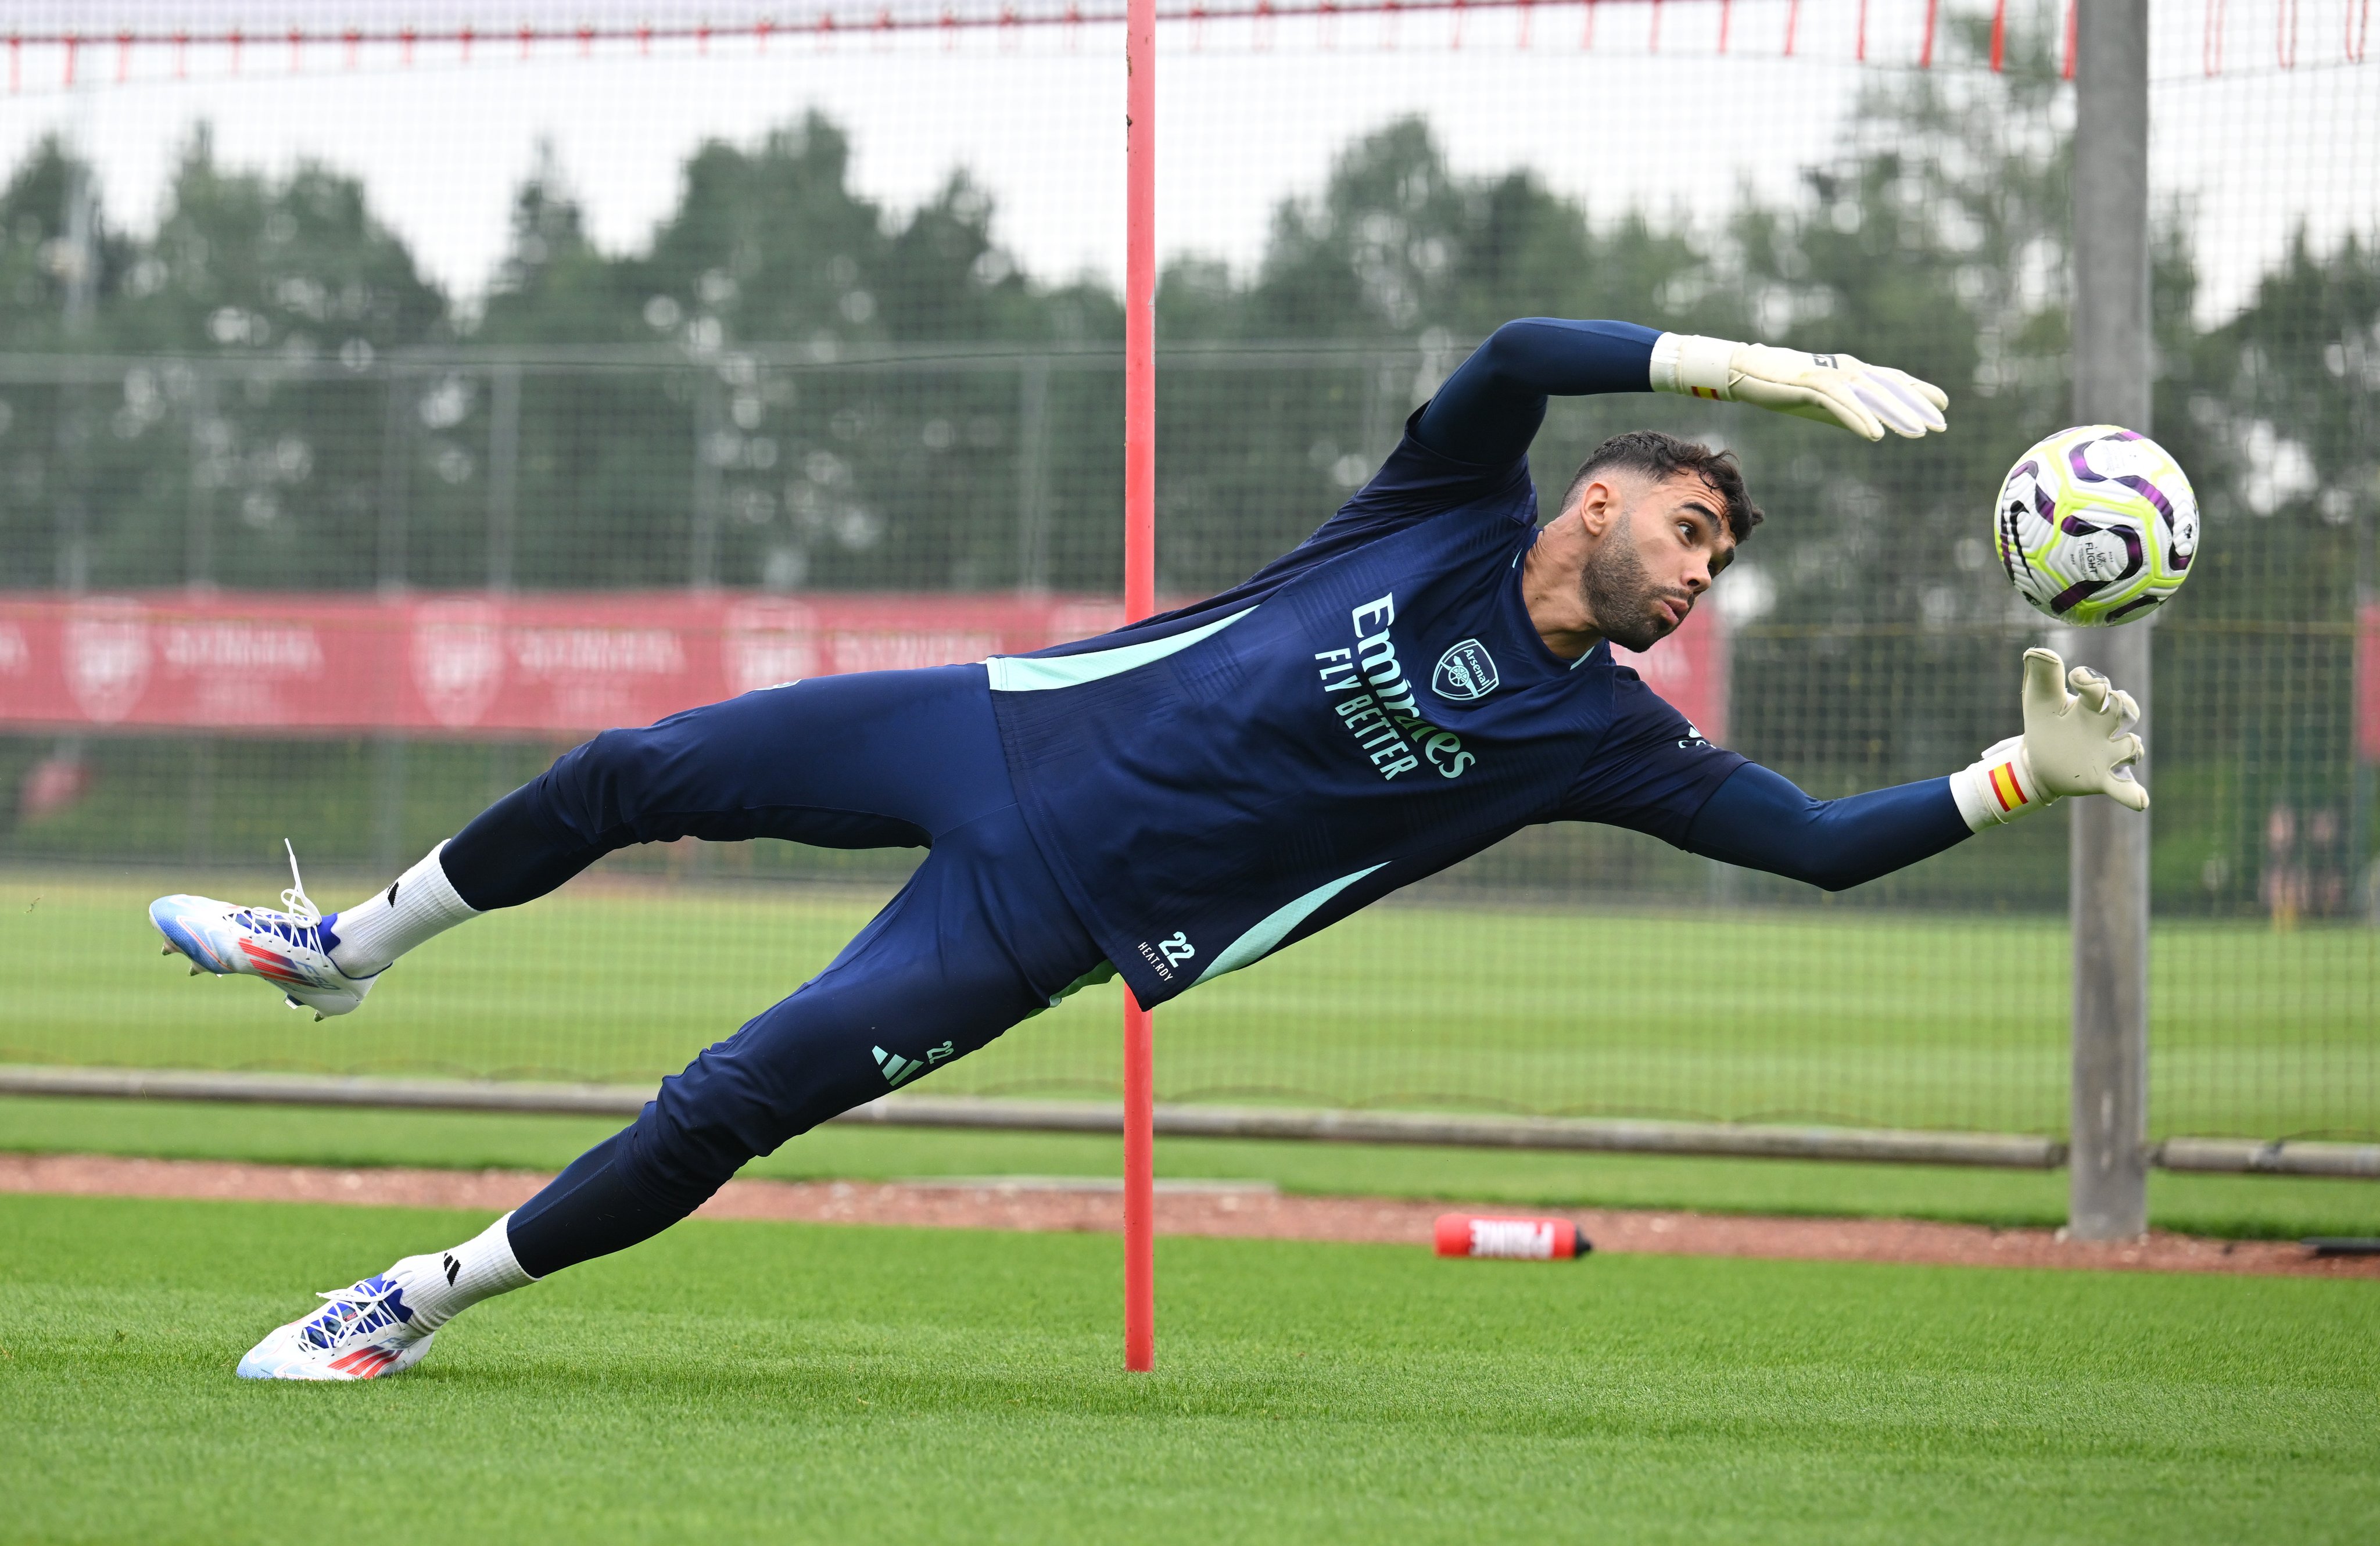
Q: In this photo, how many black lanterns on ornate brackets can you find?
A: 0